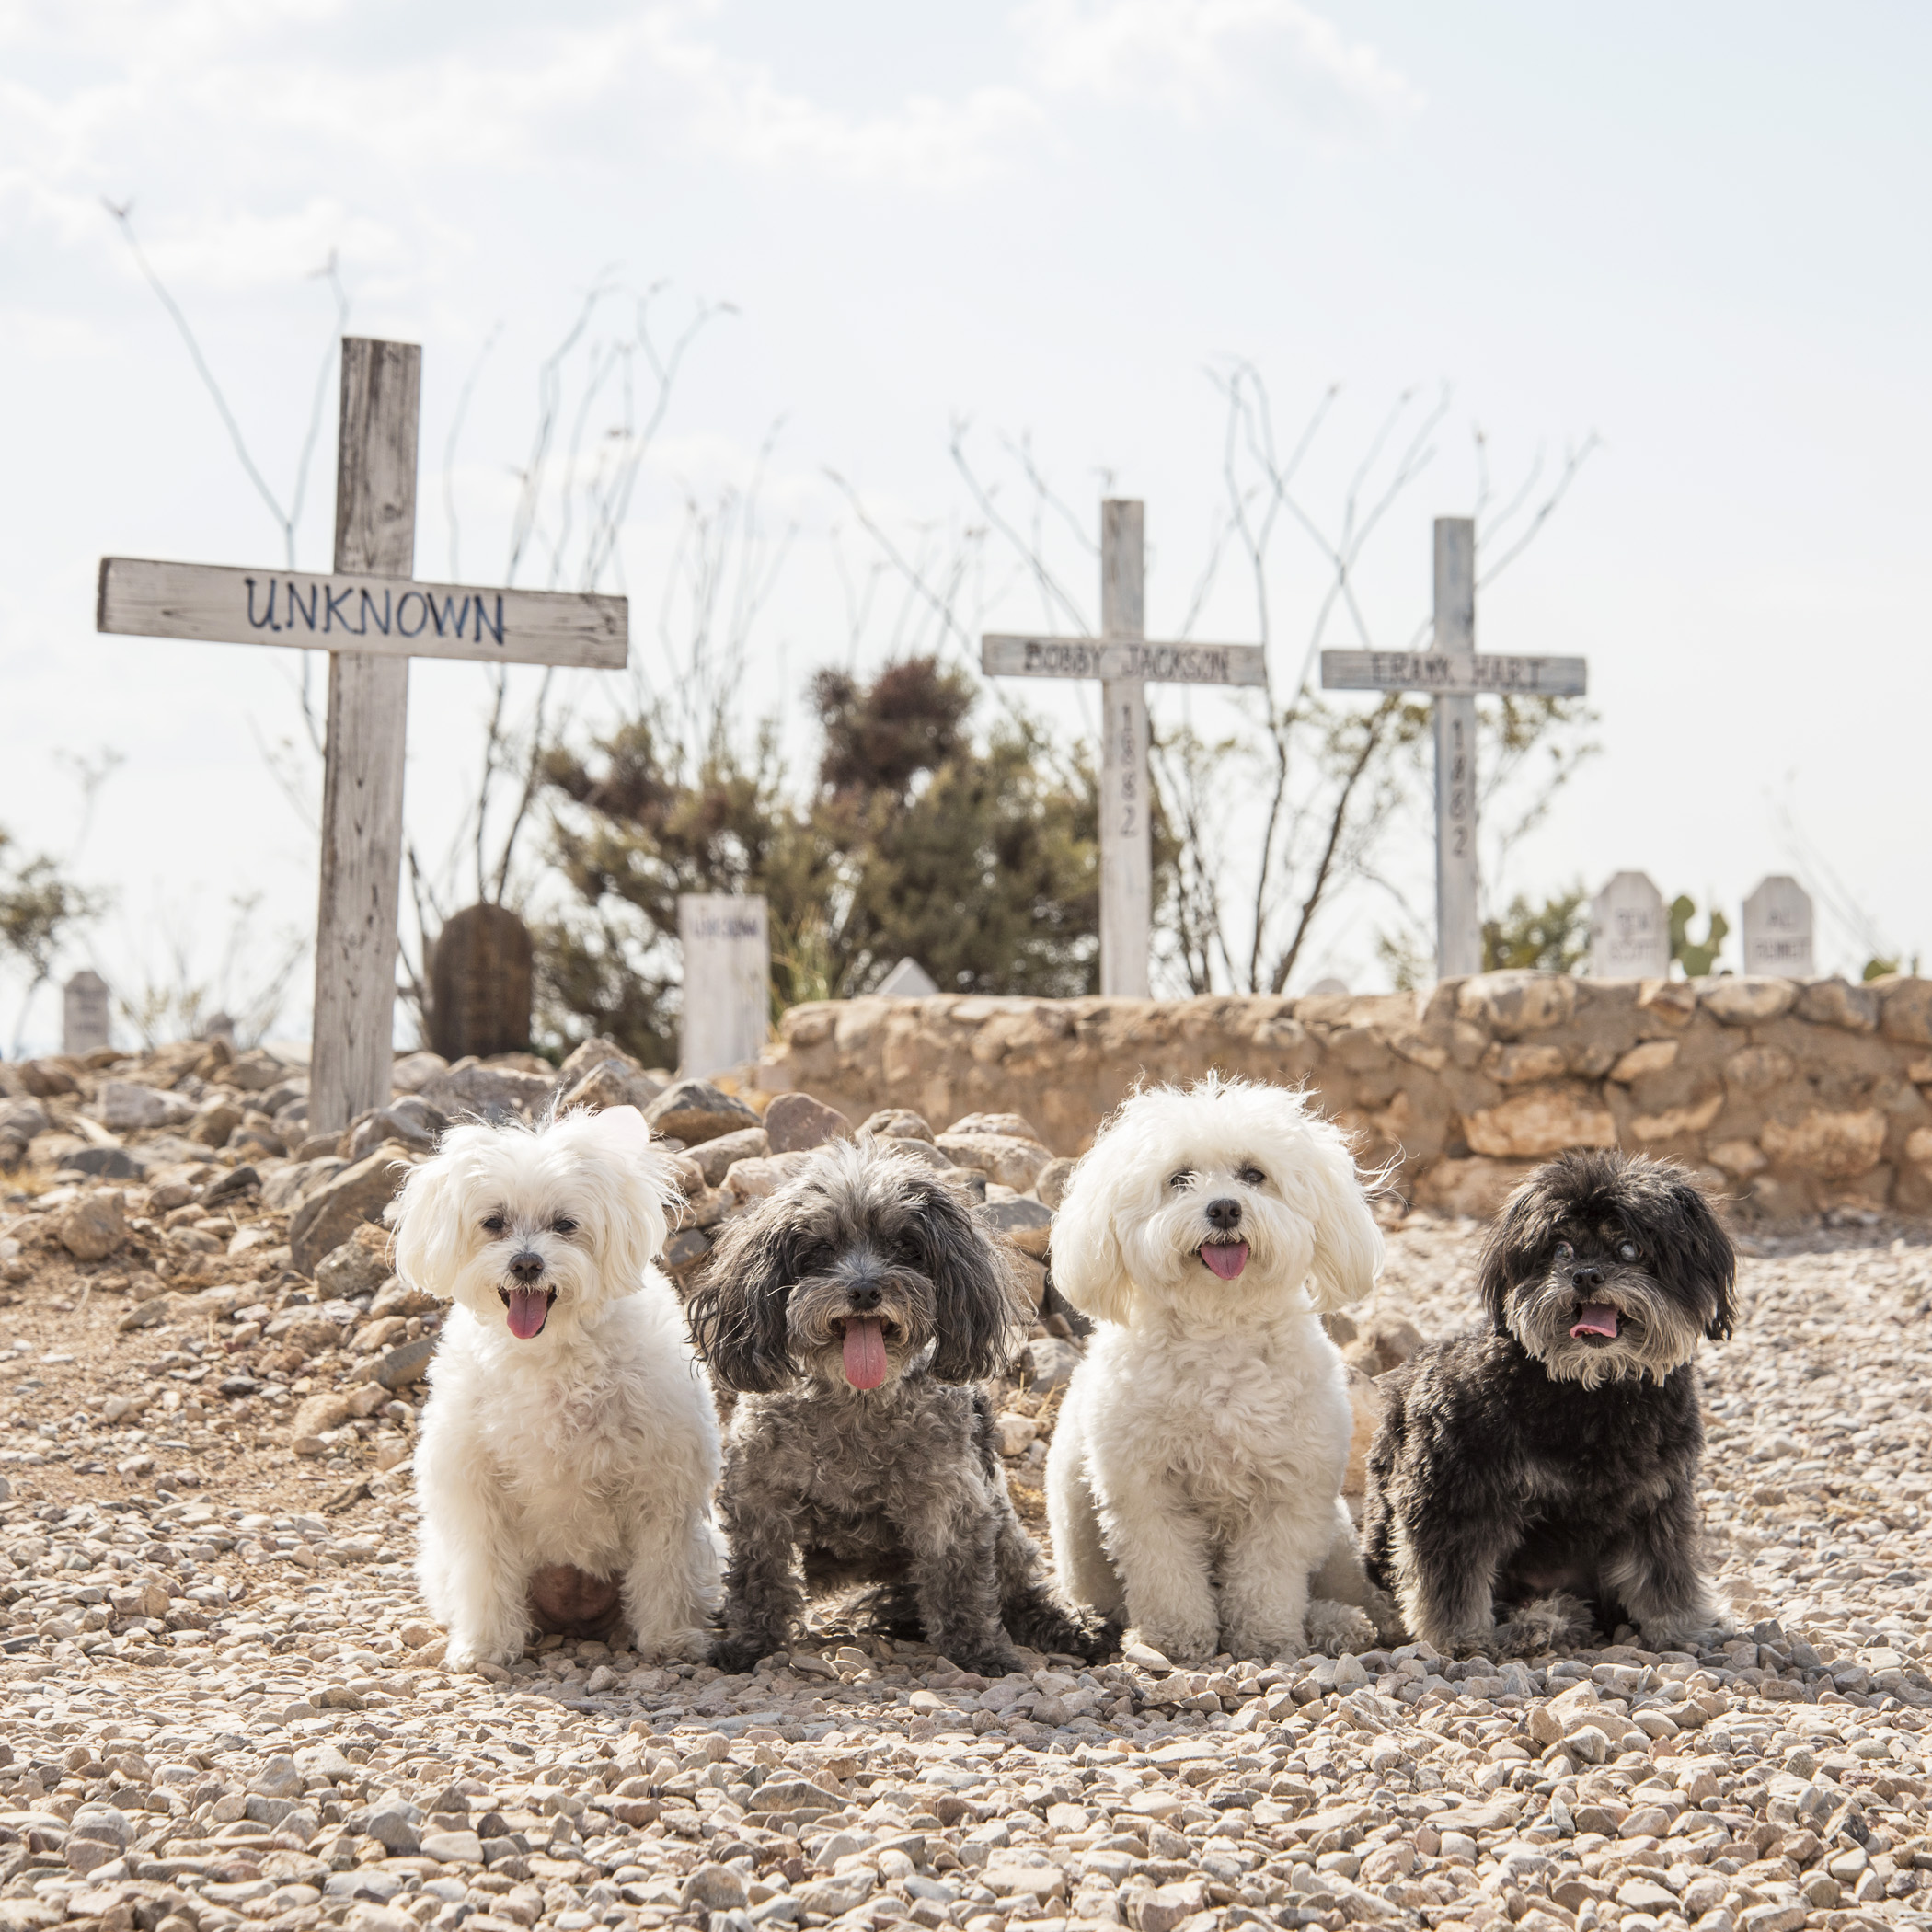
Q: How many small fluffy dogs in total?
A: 4